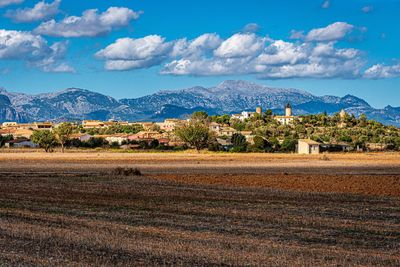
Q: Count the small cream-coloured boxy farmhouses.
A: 1